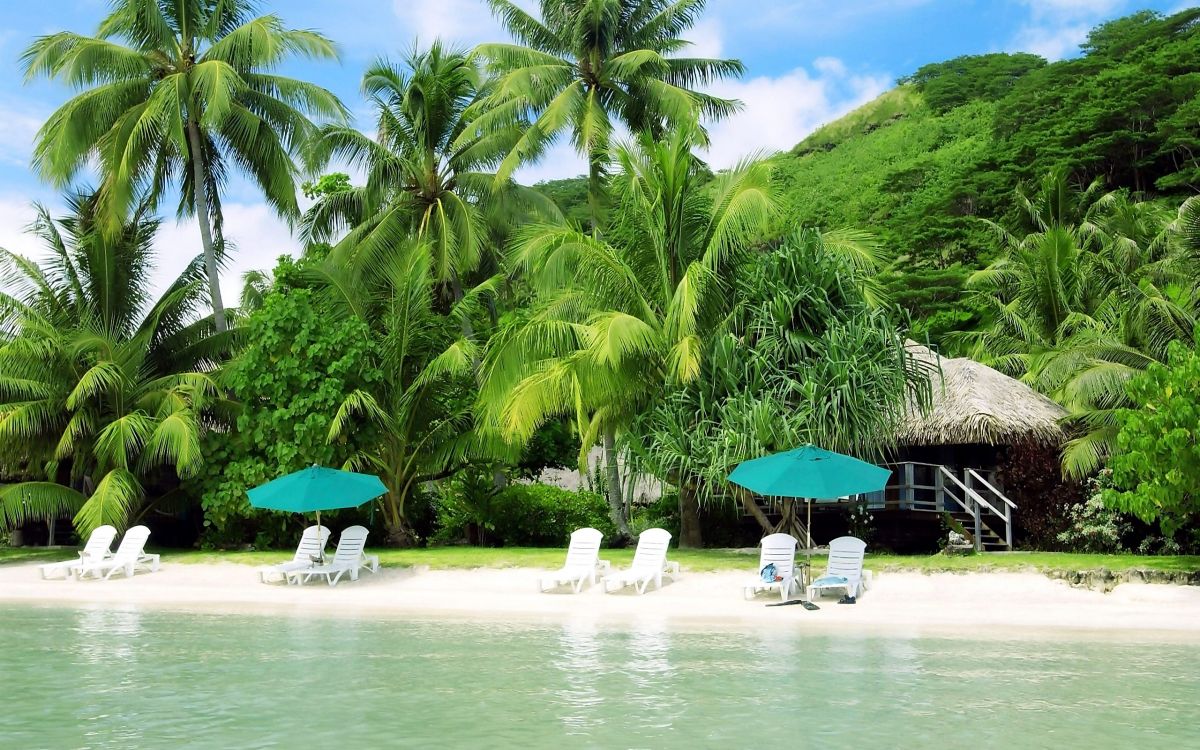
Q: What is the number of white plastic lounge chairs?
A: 8